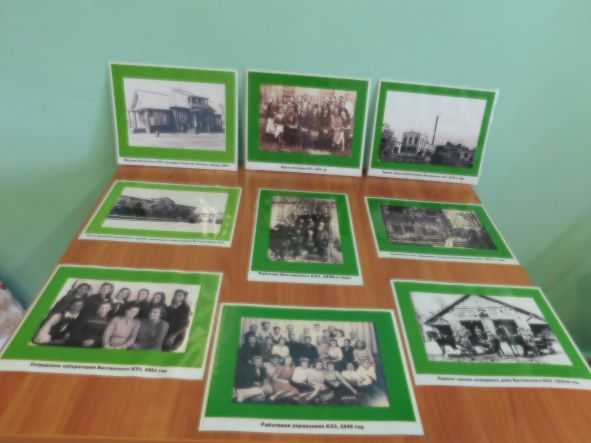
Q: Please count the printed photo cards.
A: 9